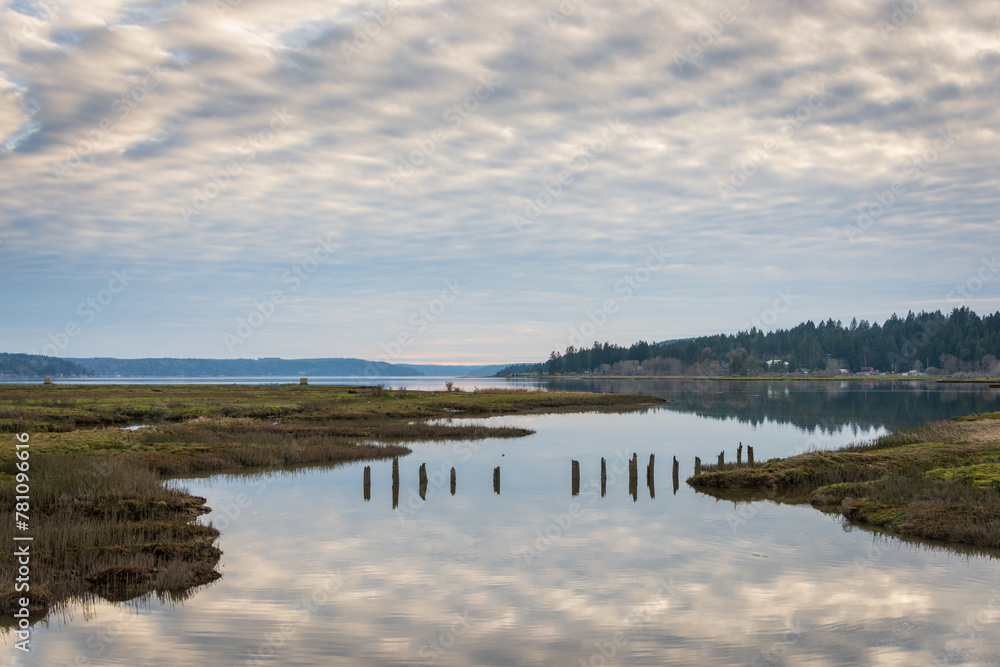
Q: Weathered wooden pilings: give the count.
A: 14